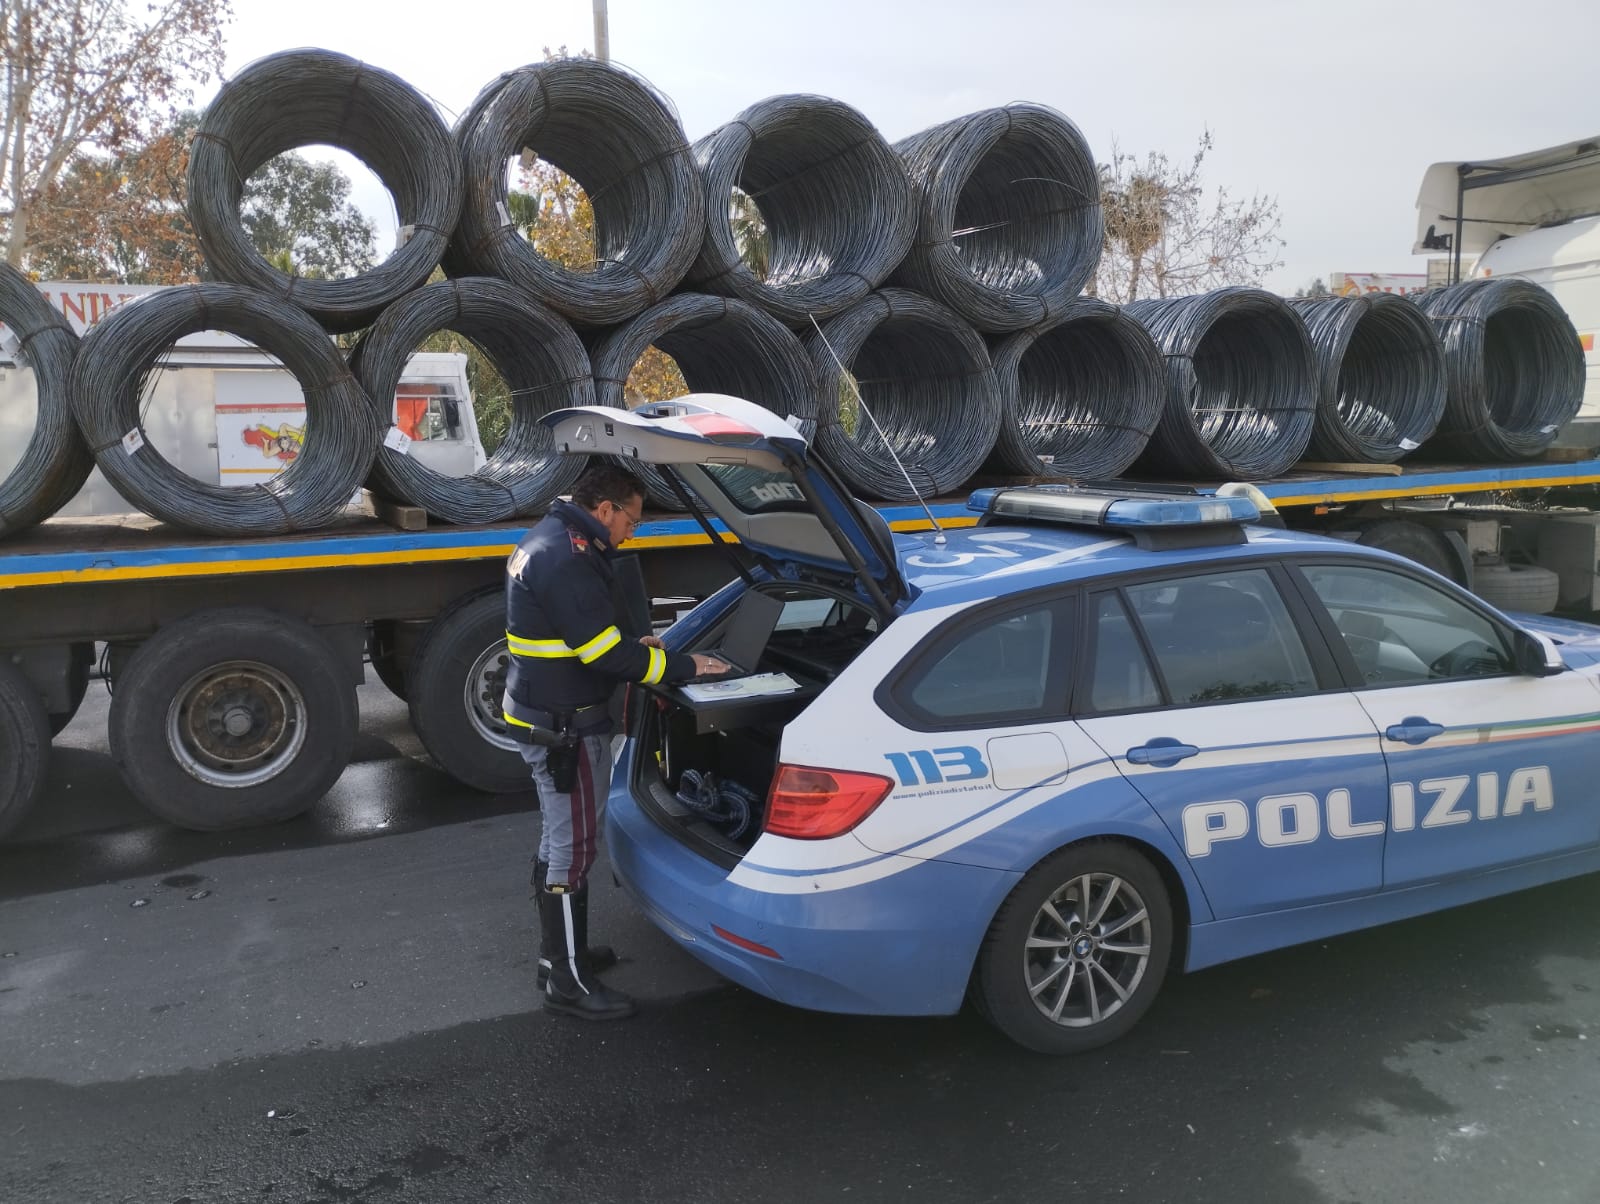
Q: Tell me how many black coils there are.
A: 13